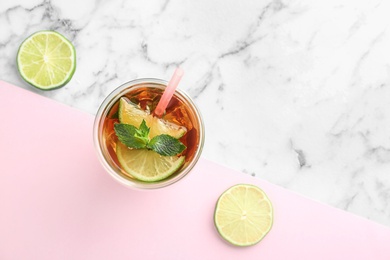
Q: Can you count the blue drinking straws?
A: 0